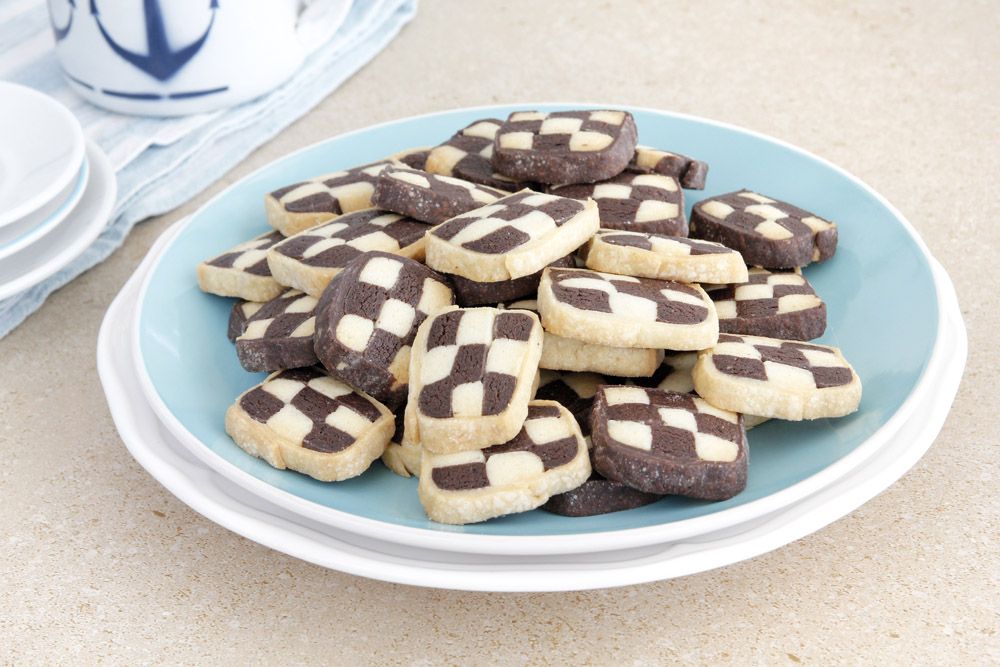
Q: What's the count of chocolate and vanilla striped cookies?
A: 0